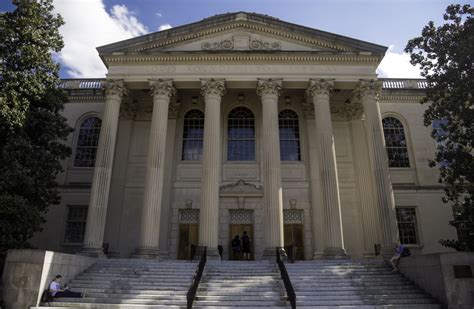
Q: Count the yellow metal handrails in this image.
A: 0